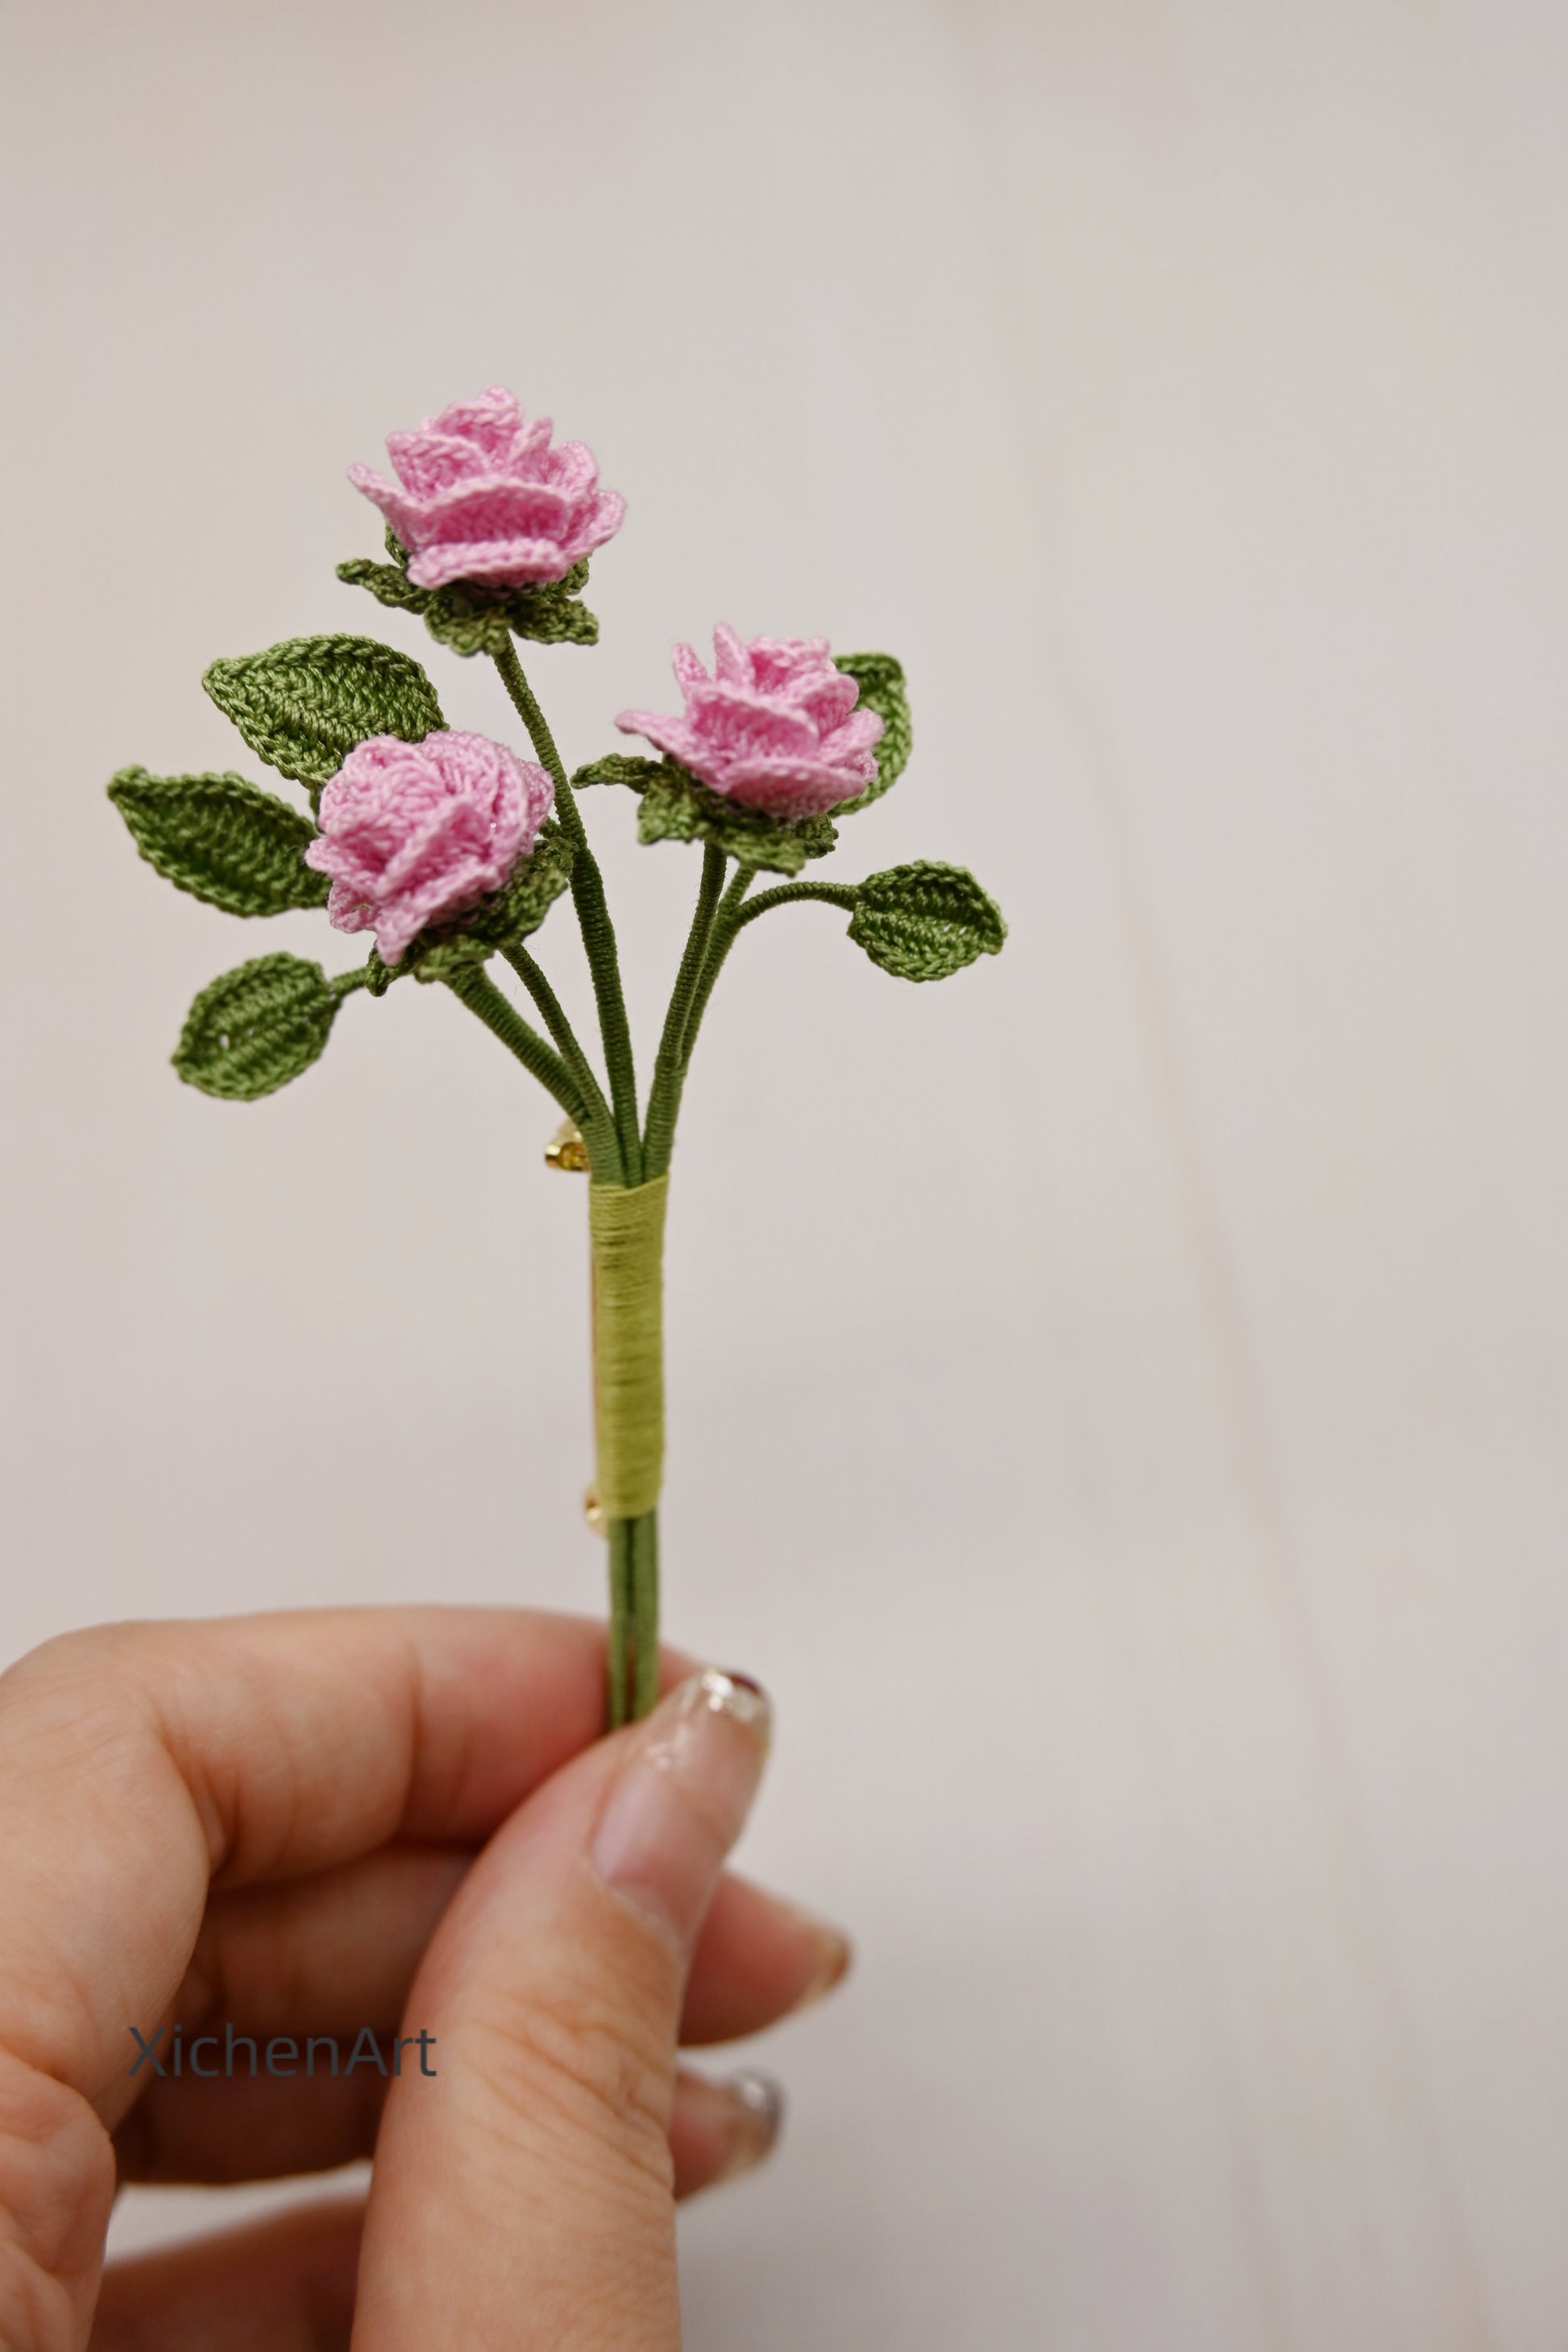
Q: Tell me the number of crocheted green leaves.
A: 5